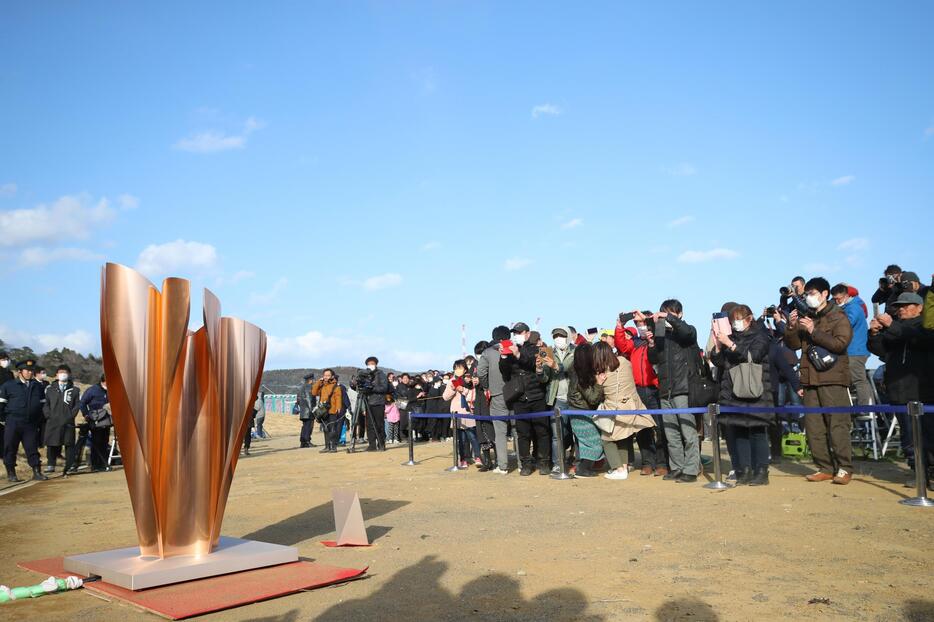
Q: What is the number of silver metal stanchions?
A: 5